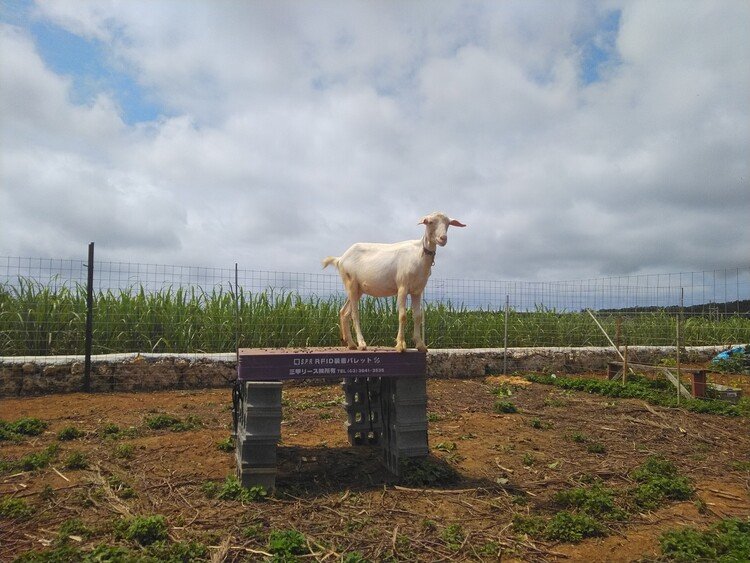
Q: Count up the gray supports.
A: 3